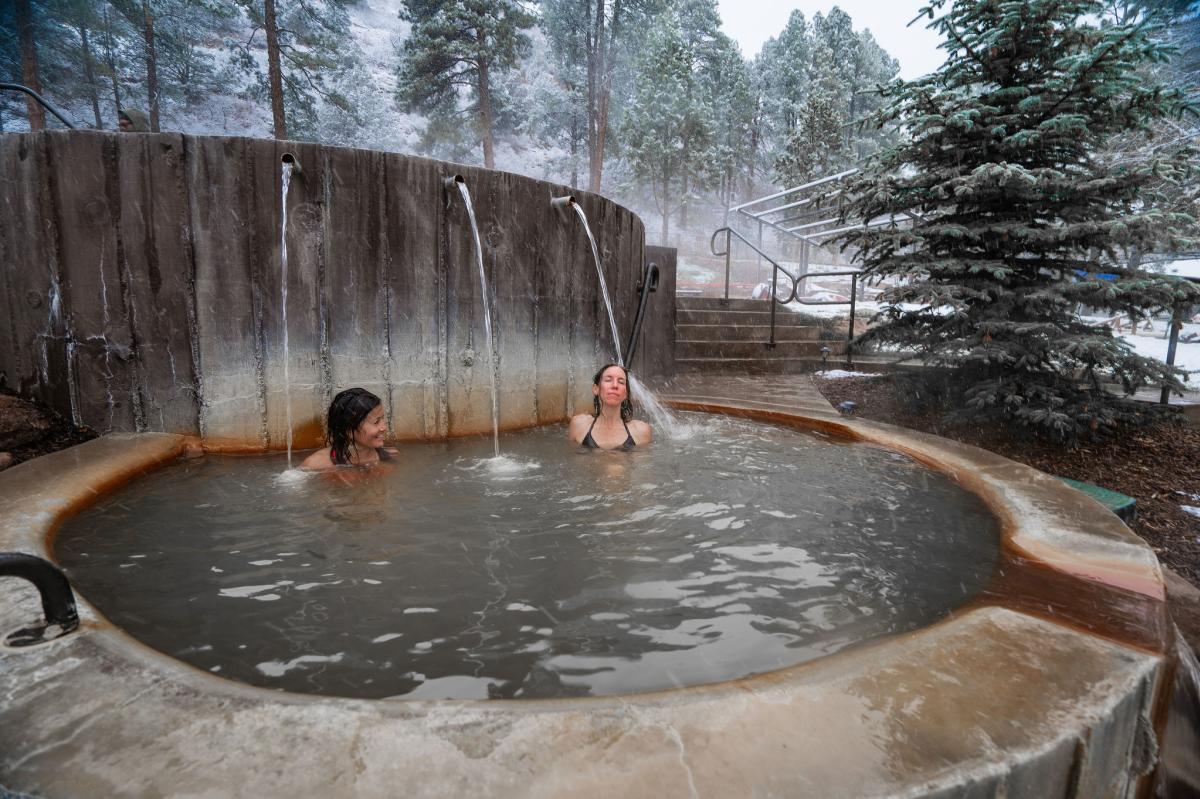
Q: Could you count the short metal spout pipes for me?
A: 3